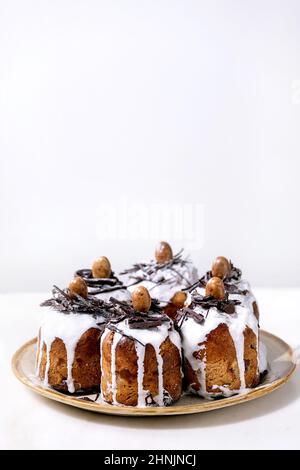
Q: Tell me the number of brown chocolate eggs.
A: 6